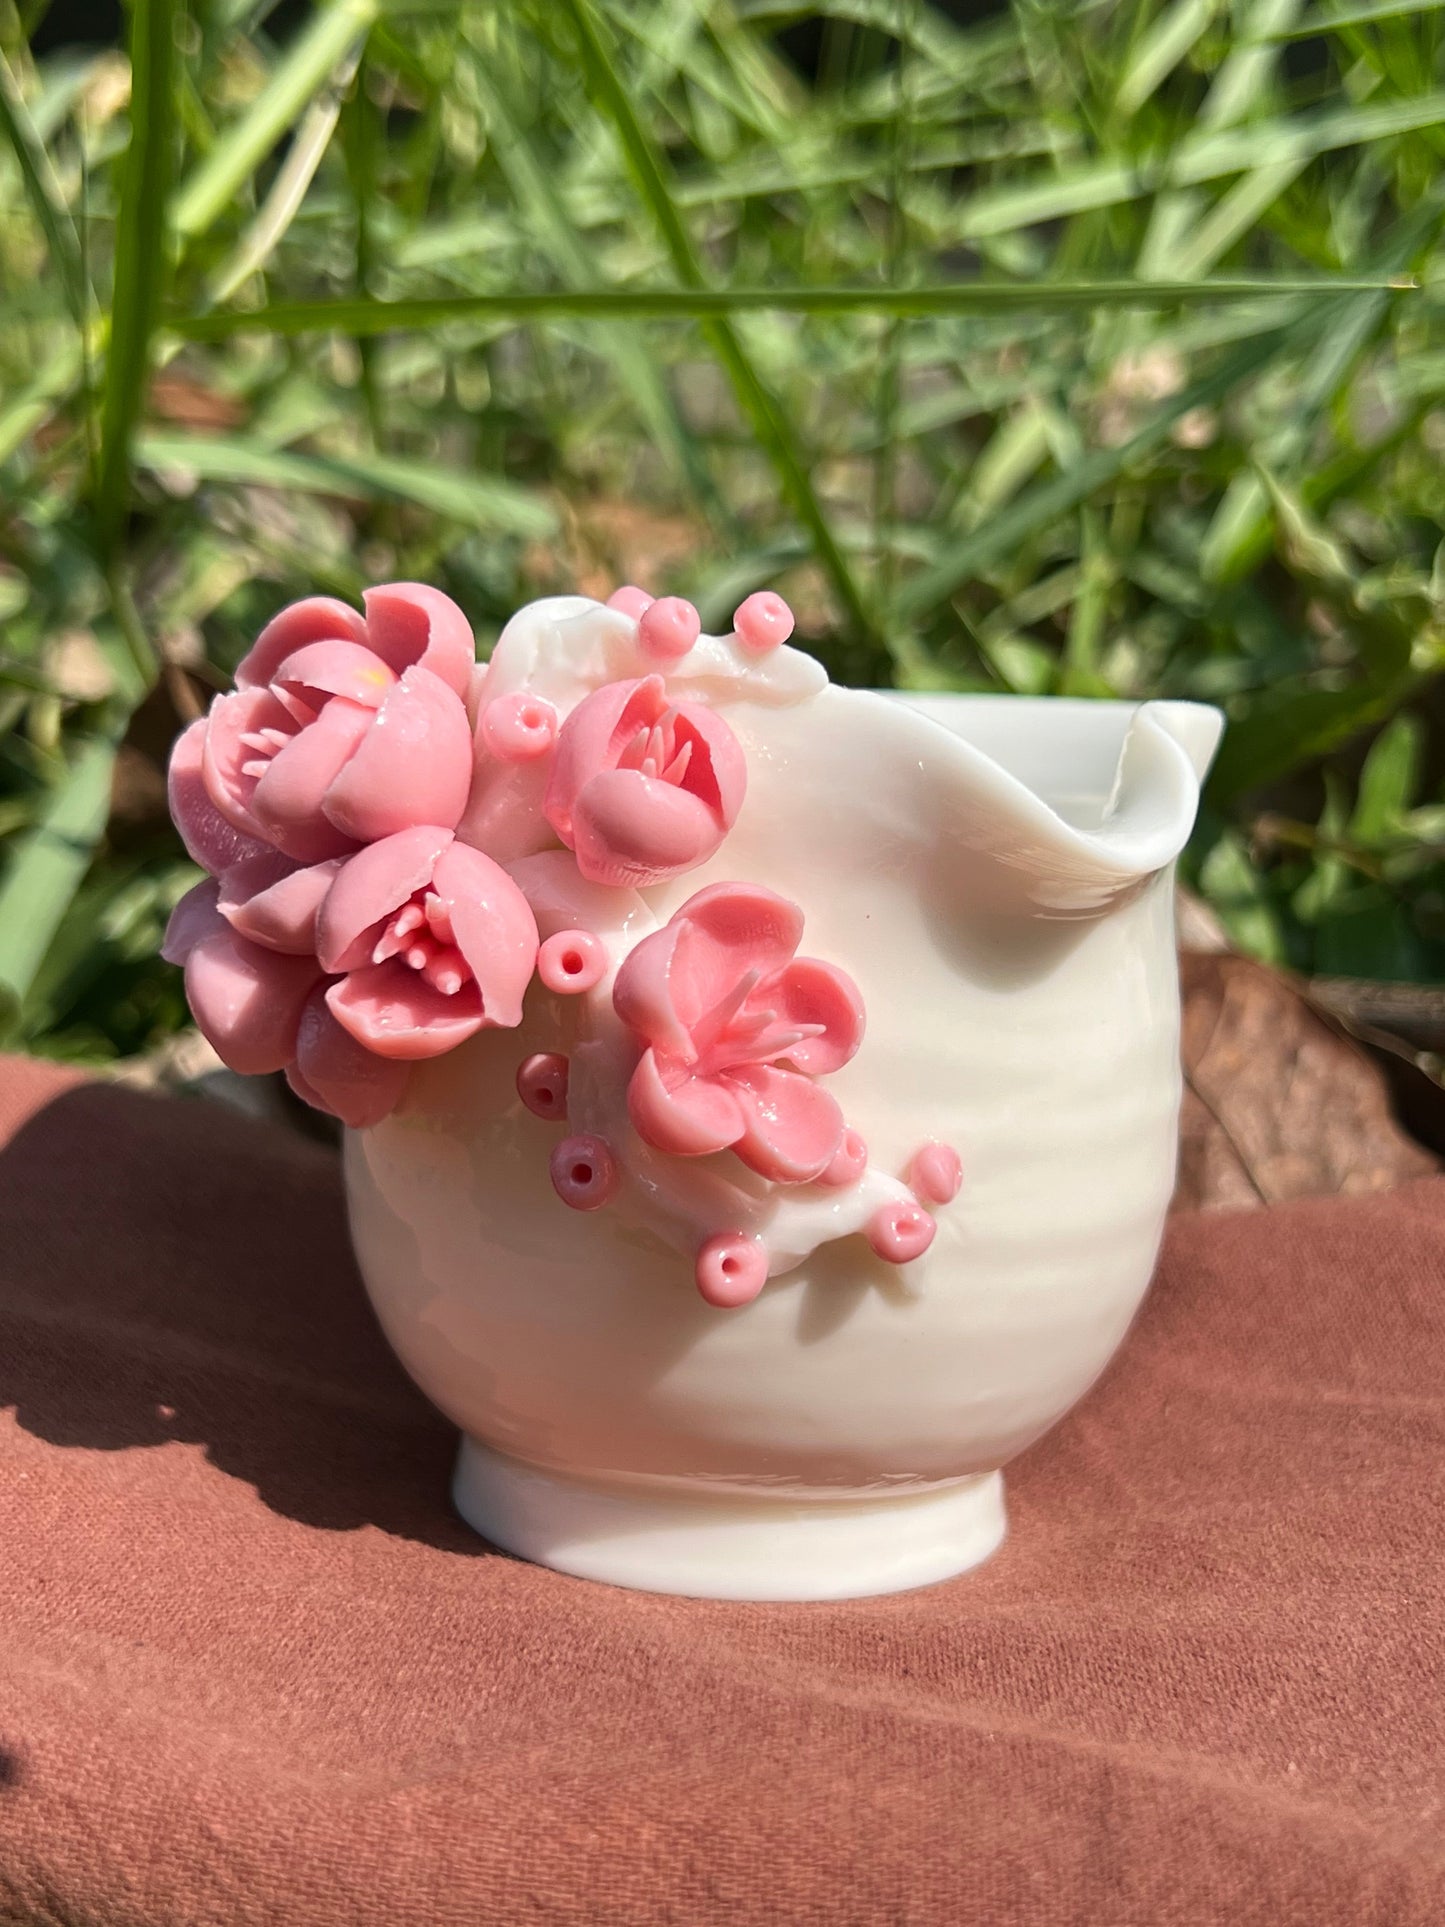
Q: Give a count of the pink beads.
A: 11